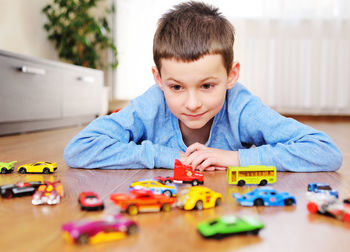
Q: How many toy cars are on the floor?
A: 15